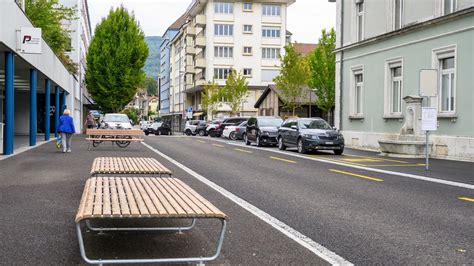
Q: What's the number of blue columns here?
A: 5